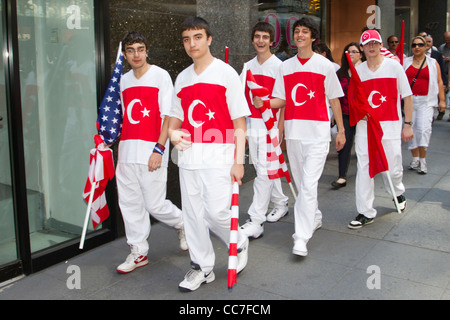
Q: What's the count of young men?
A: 5